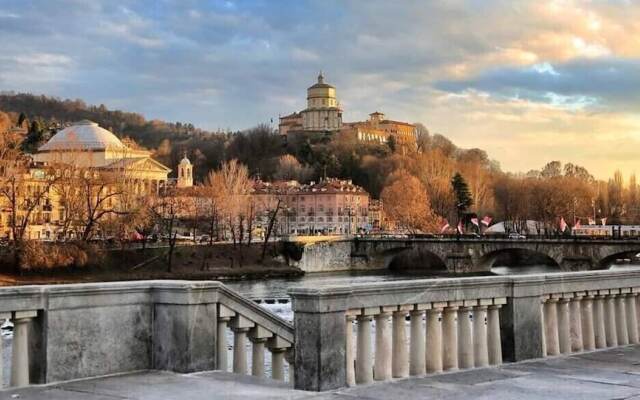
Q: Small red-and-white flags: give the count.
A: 8